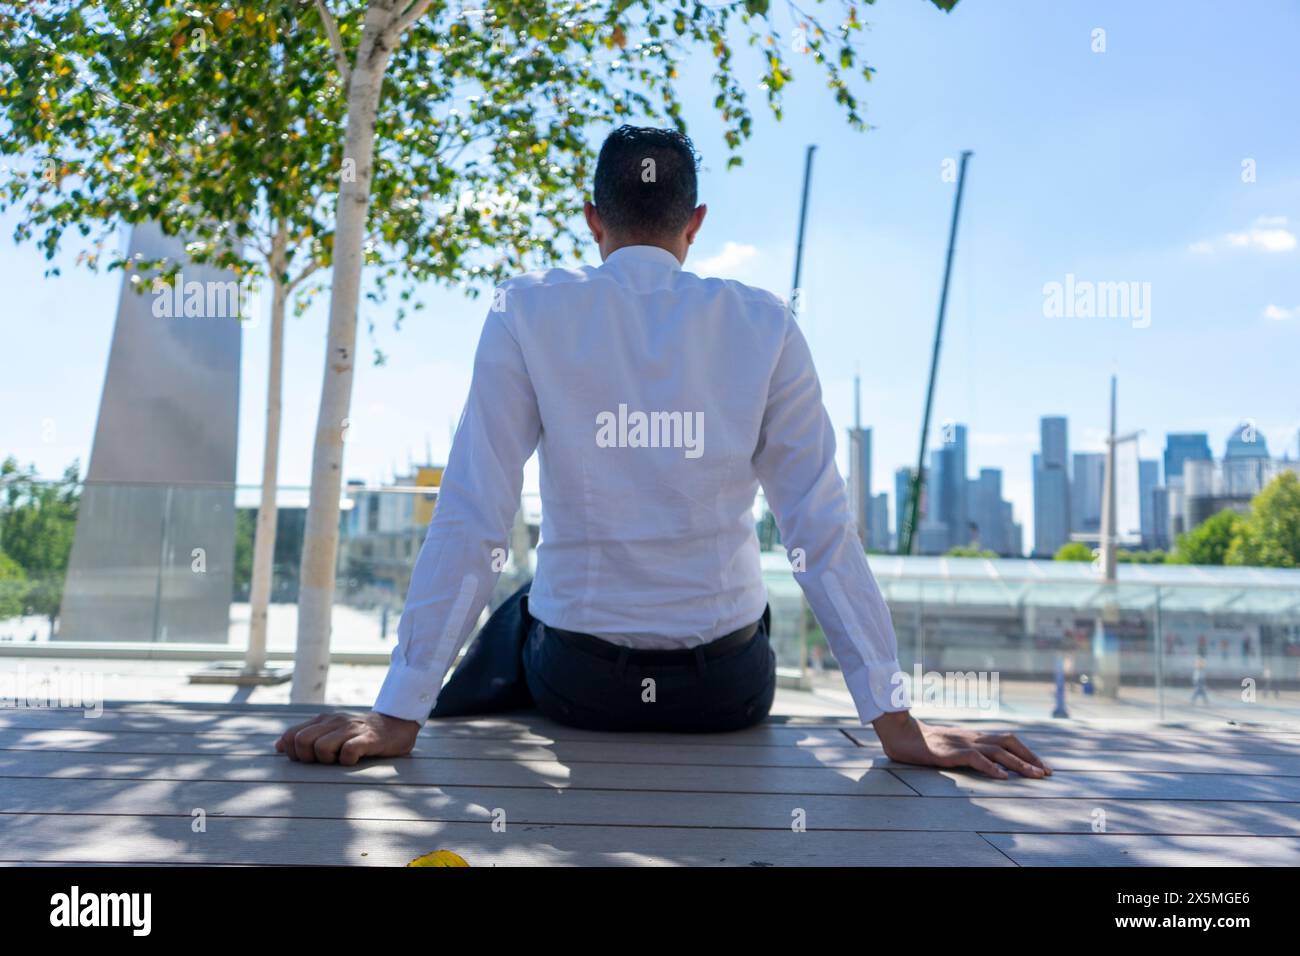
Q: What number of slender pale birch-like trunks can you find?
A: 2